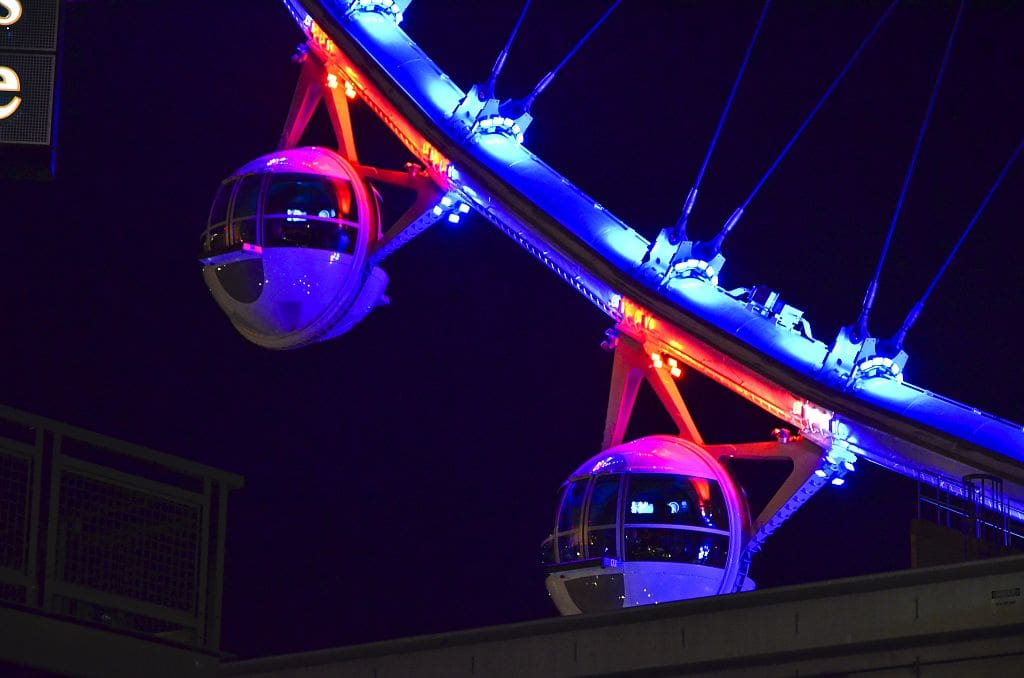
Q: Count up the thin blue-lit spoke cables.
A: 6